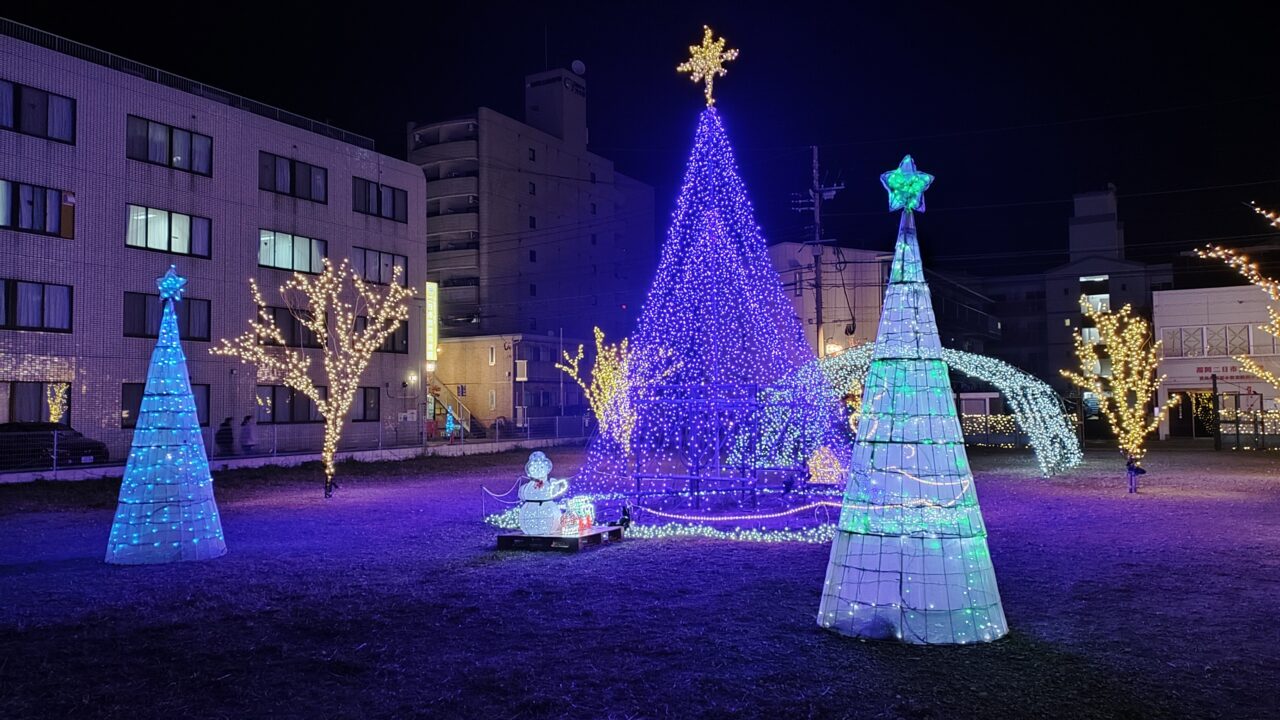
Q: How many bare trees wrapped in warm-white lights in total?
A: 4